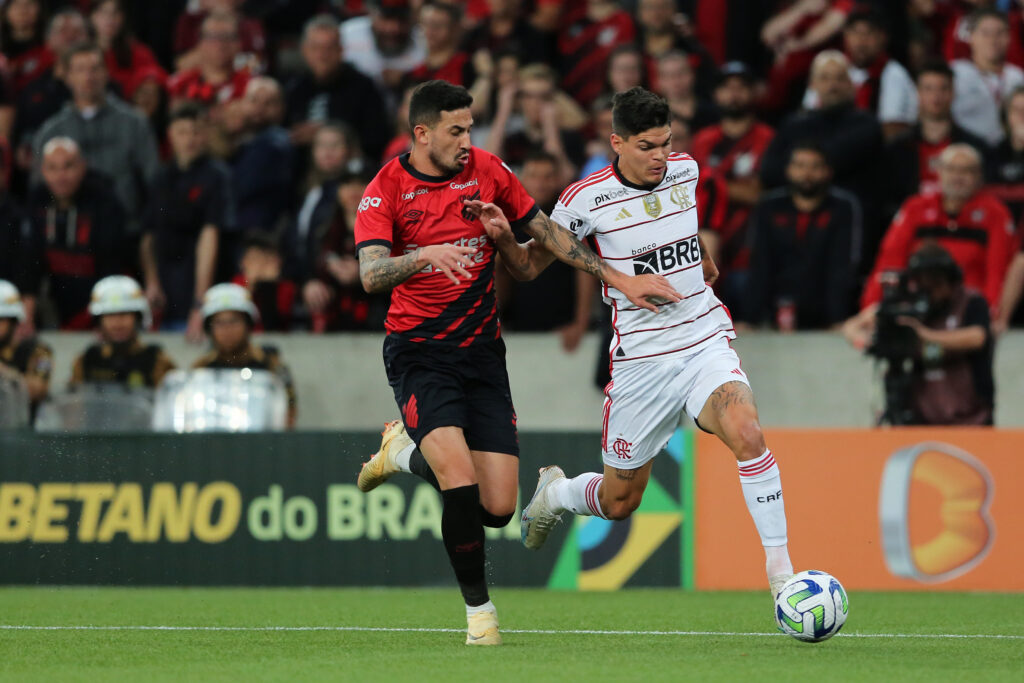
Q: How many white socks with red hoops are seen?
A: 2